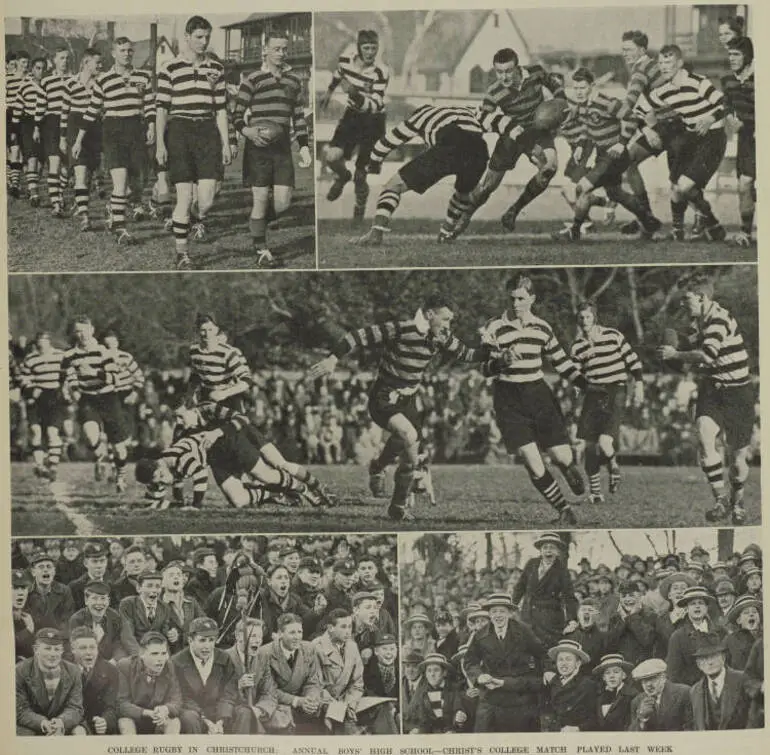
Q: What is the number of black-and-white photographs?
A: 5